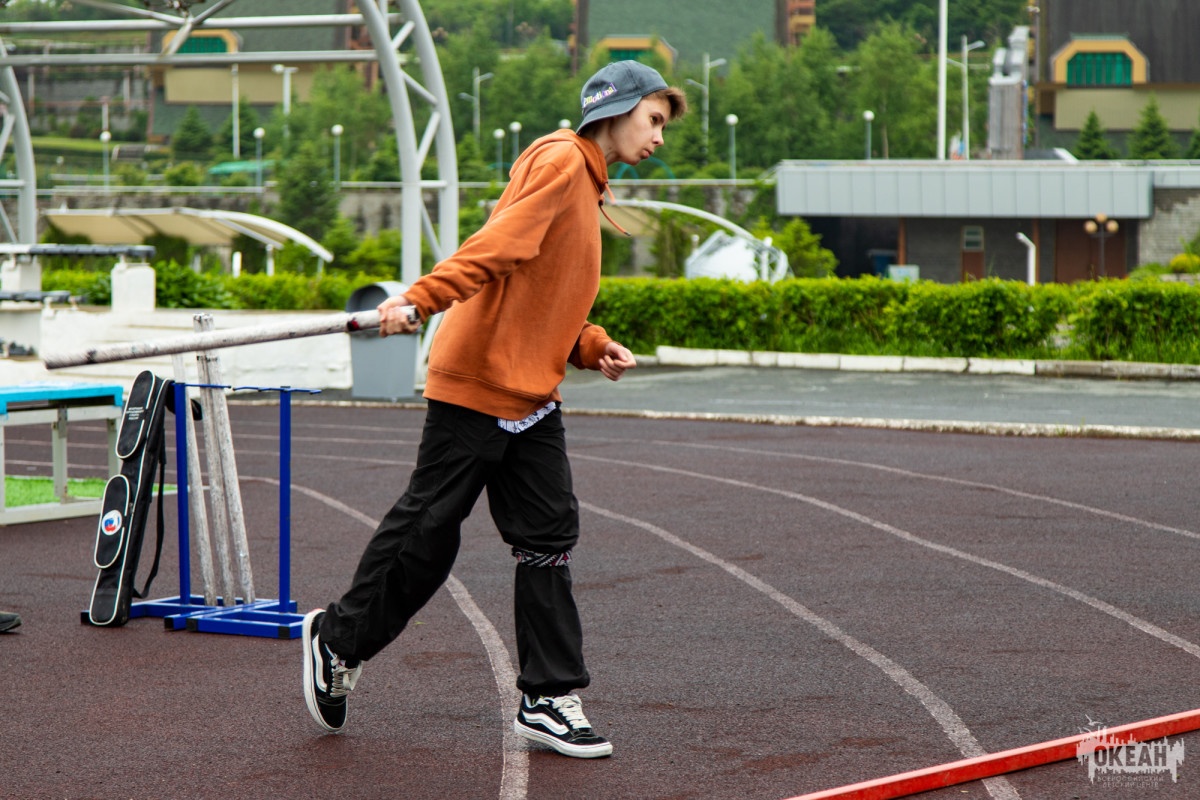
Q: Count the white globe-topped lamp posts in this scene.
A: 8